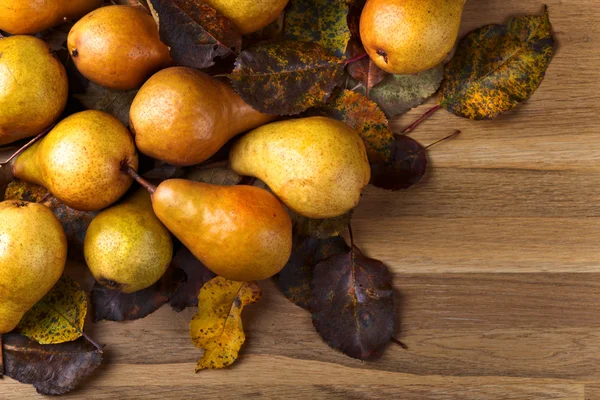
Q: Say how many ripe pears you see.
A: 11